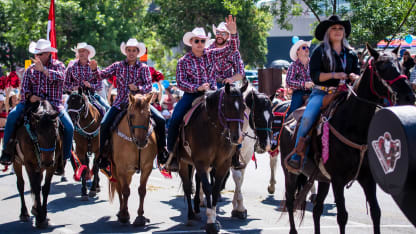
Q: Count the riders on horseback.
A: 7